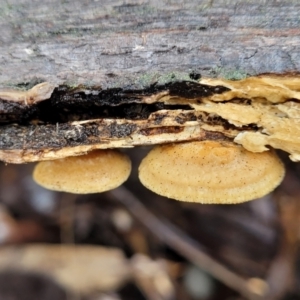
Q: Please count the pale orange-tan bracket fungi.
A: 2